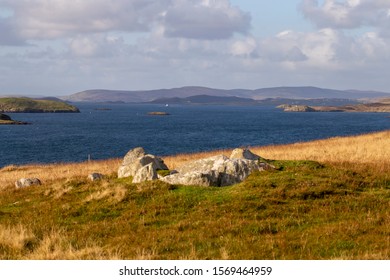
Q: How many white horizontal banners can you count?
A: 1